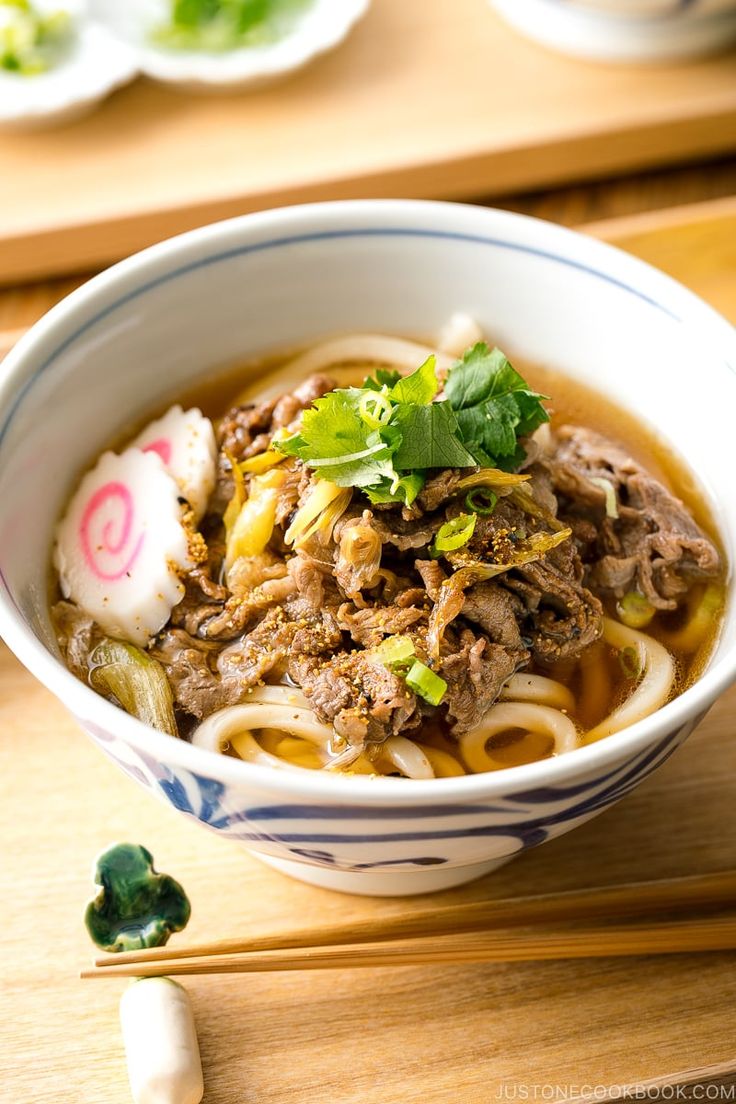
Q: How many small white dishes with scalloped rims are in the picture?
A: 2